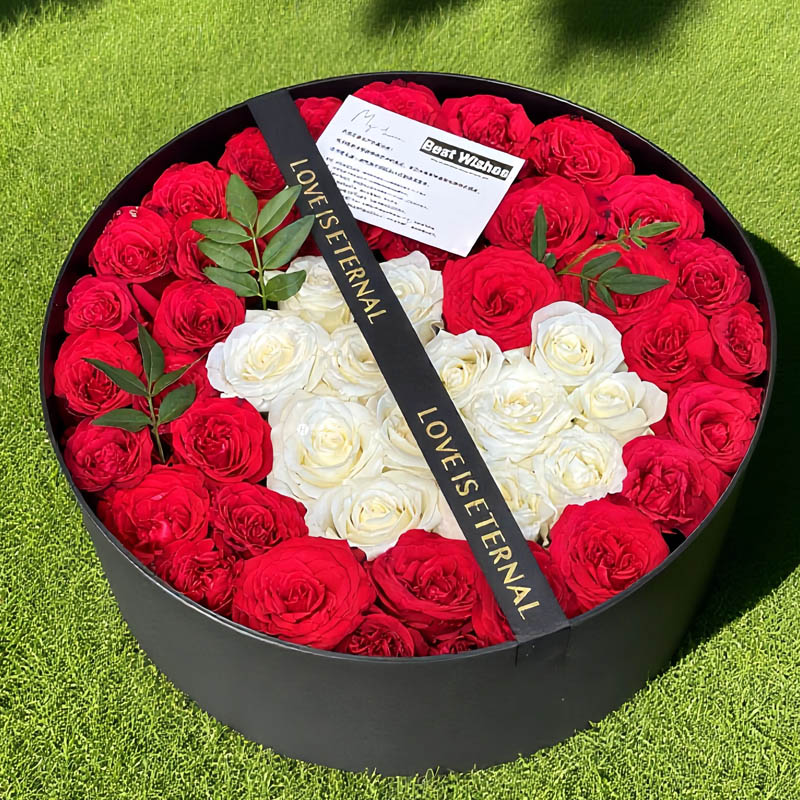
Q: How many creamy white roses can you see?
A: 13